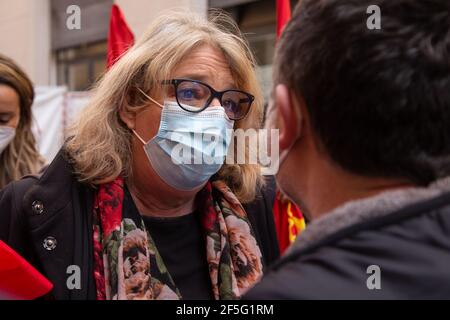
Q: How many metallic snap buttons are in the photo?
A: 2